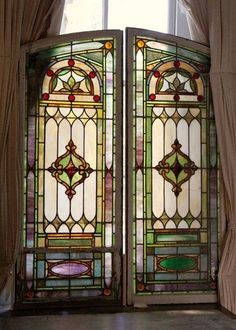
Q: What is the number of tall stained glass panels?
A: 2